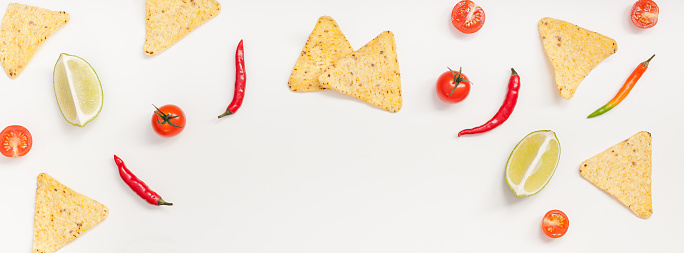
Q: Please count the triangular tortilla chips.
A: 7